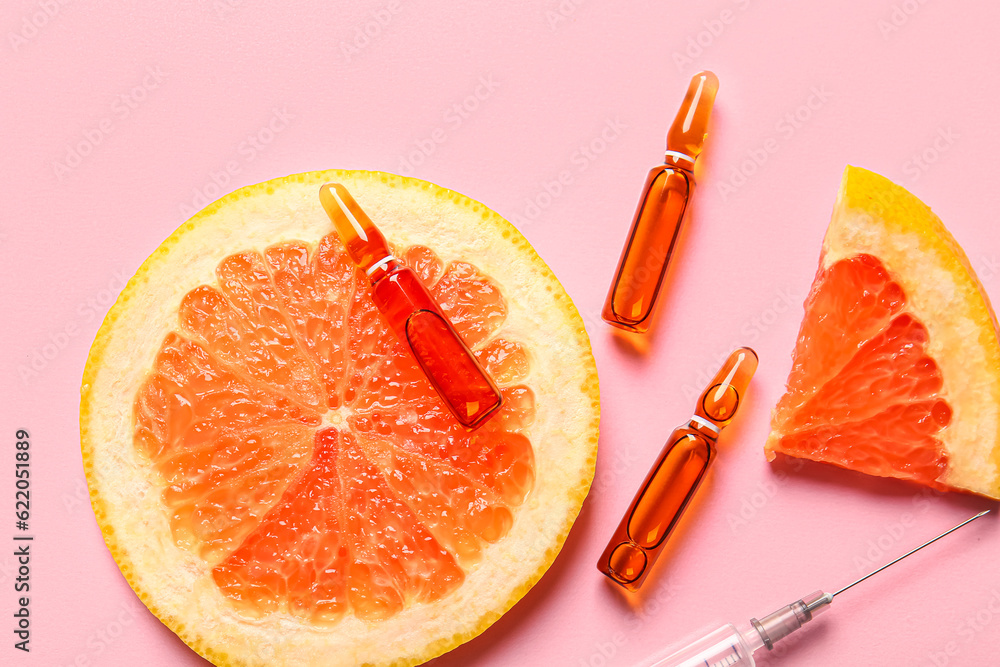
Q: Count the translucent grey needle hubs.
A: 1